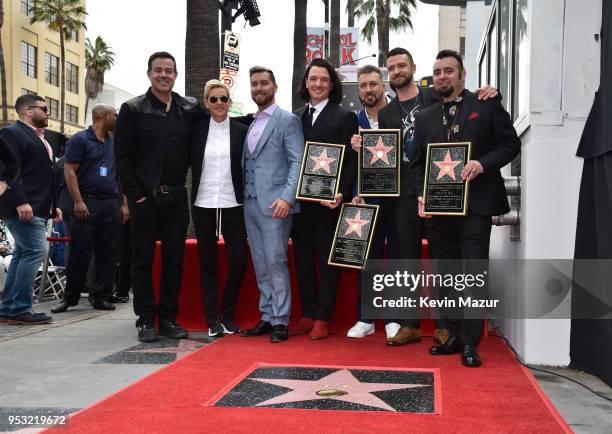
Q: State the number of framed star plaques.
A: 4